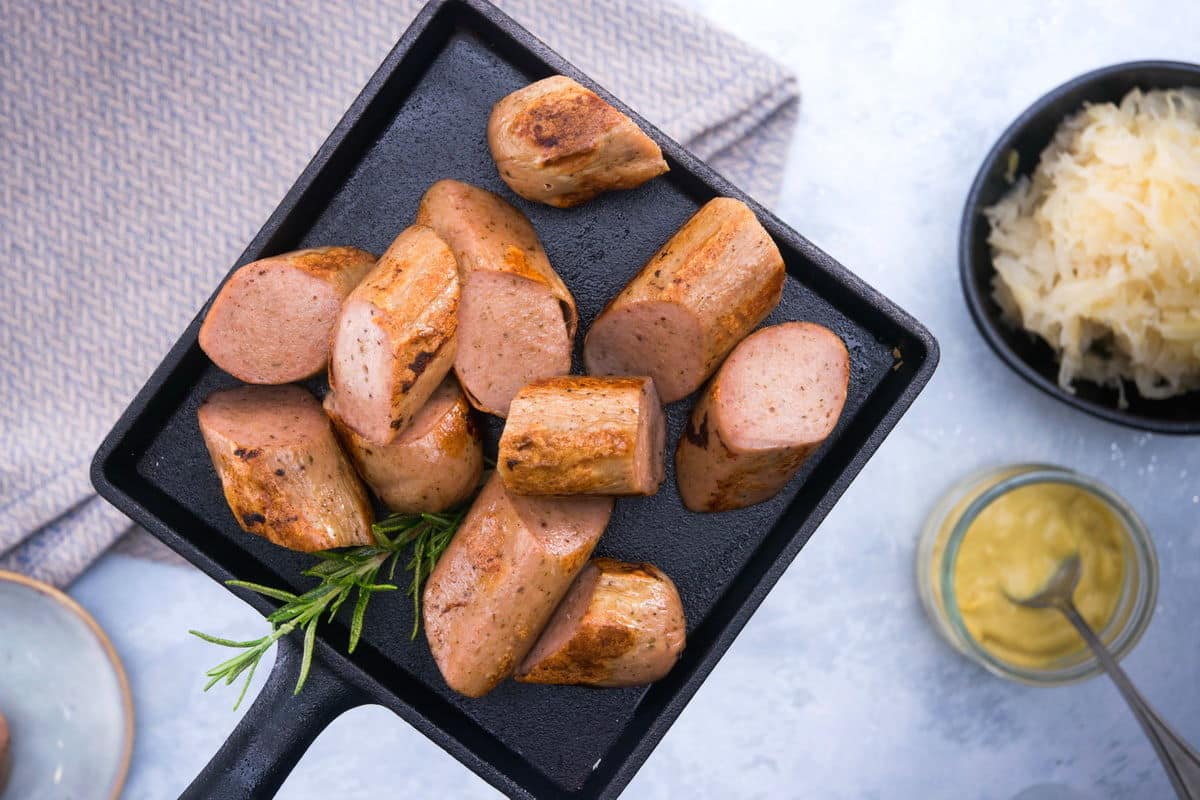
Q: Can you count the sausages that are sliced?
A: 11